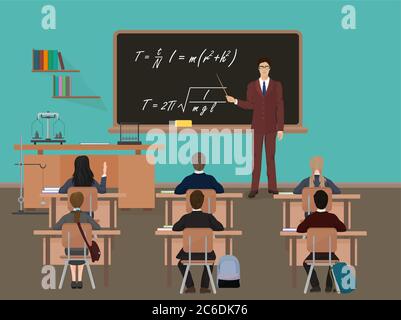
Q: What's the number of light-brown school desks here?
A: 6